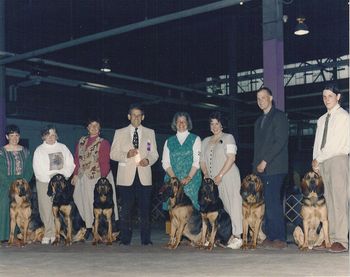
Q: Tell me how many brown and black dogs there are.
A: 7